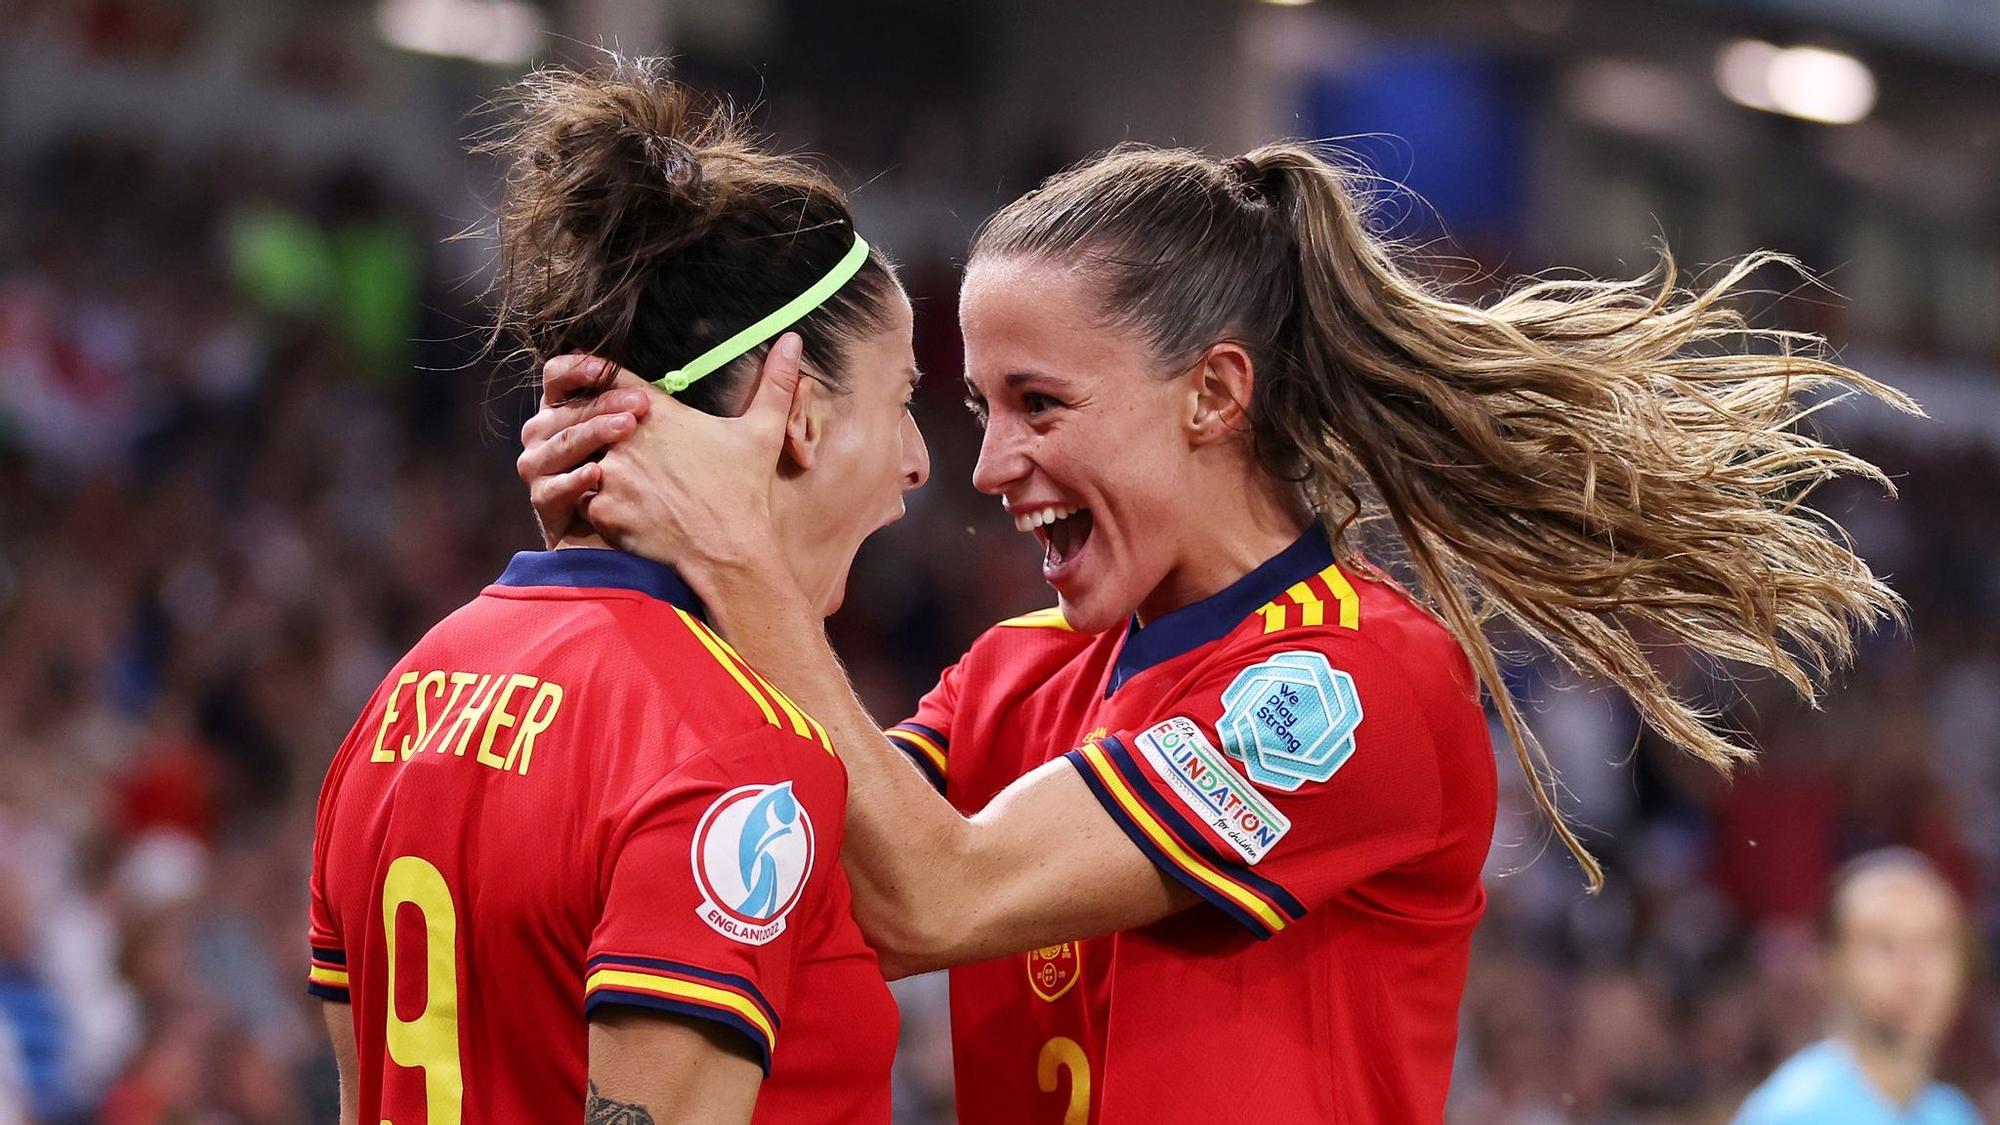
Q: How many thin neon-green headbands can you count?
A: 1